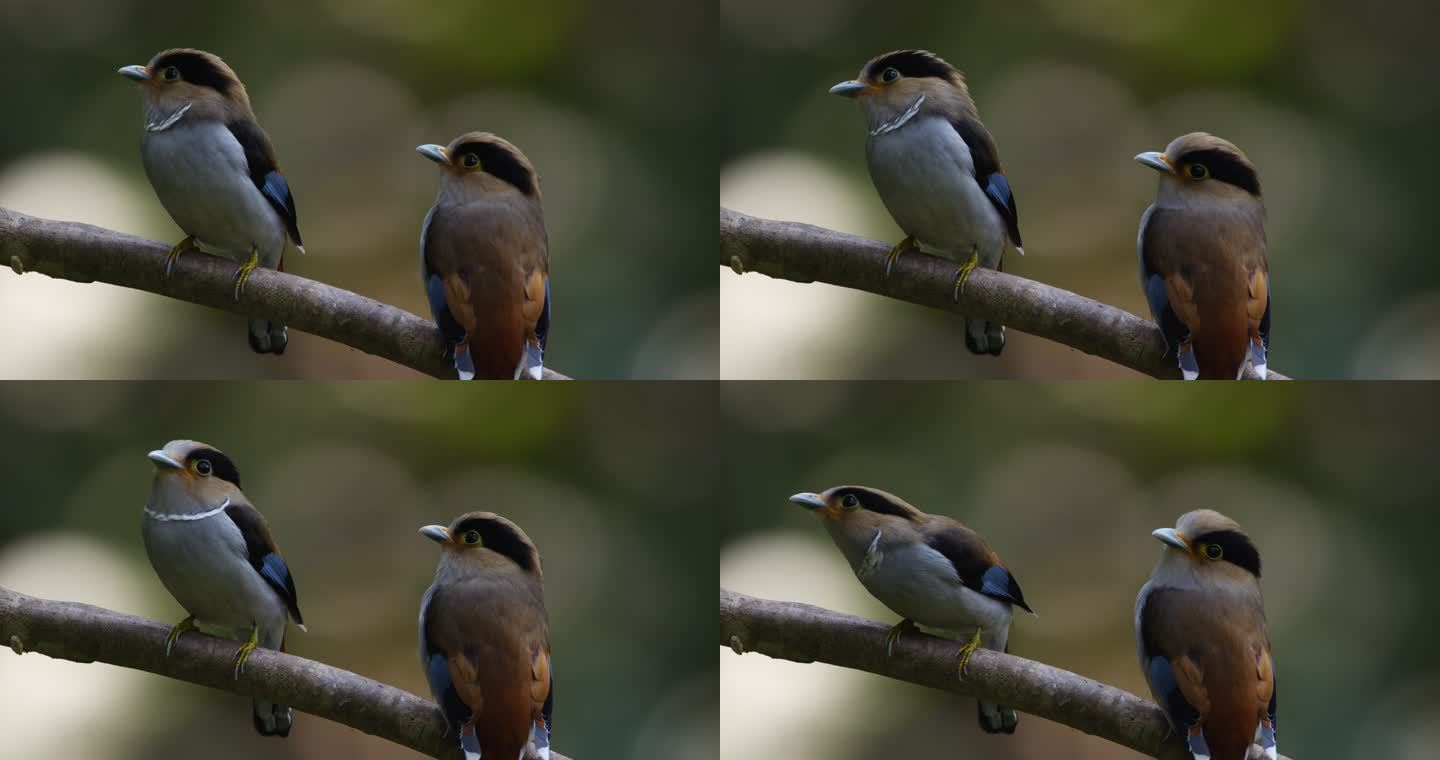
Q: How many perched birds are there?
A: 8